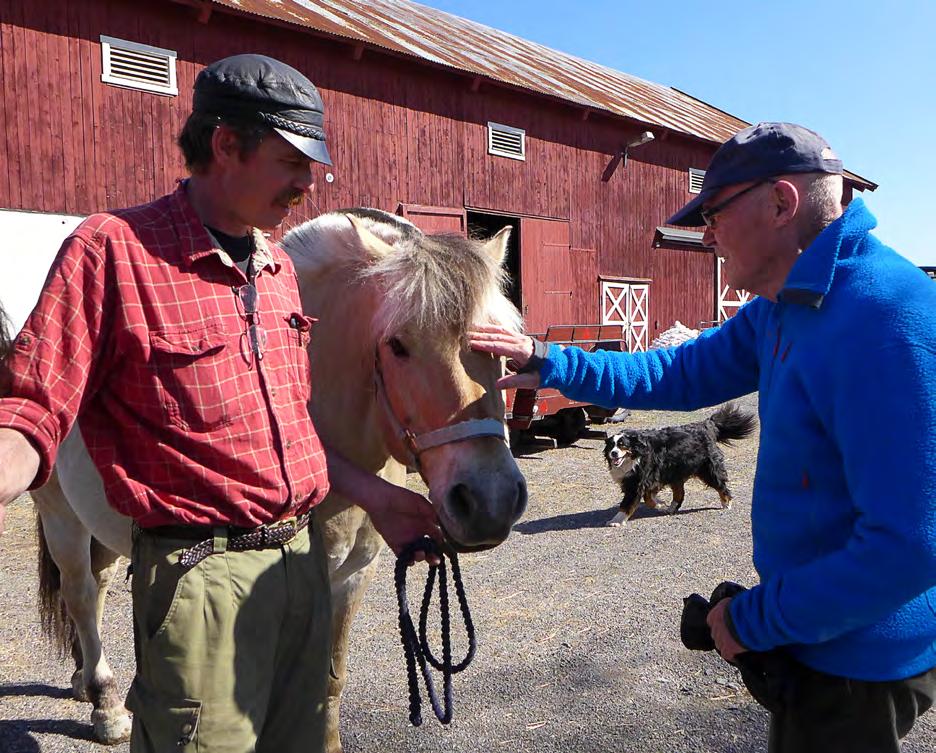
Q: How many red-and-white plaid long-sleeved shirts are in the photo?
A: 1